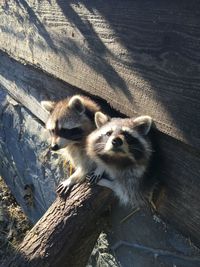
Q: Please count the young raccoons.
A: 2